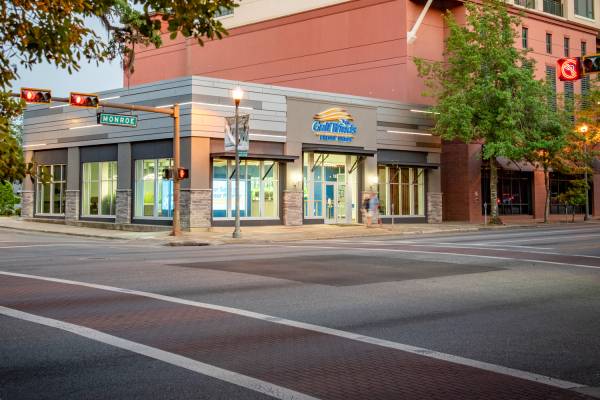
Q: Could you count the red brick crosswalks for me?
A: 2